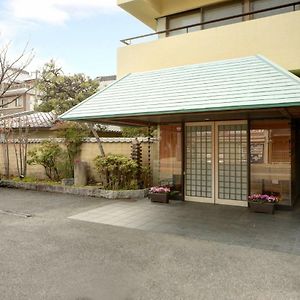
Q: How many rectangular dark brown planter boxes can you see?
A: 2